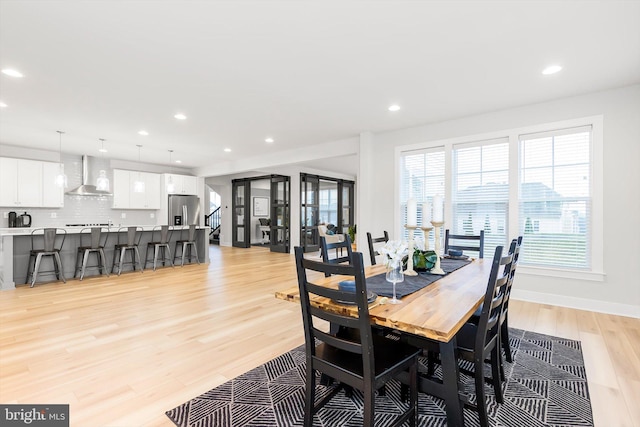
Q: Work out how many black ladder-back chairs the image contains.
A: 6